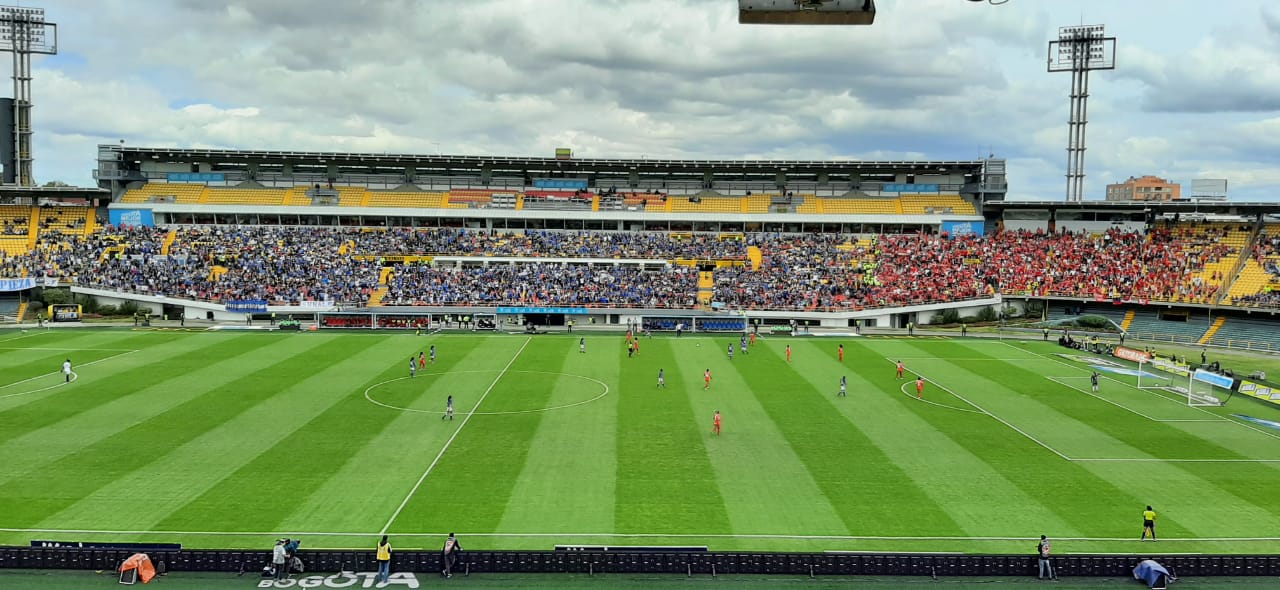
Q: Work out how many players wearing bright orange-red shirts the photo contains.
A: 10